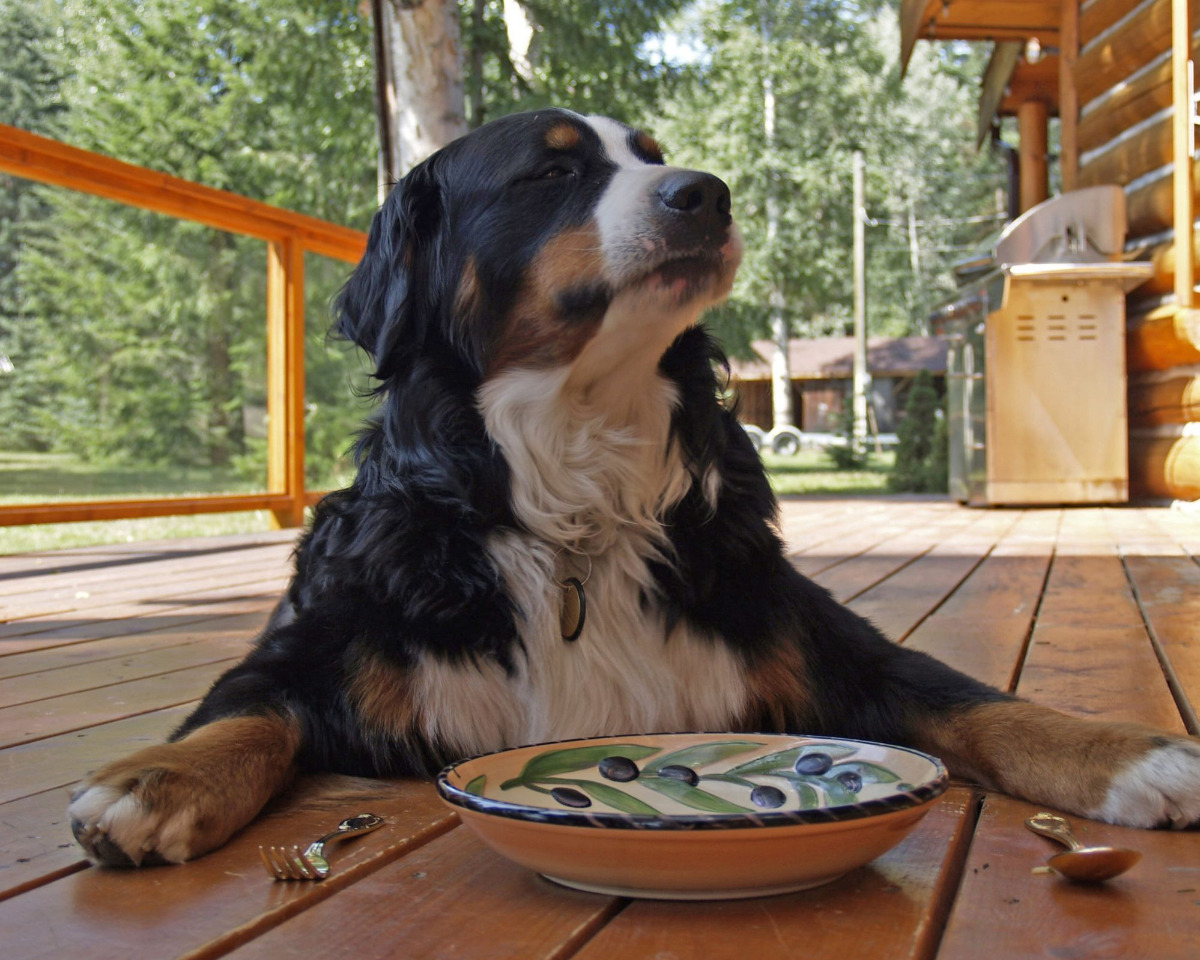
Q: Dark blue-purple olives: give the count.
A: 6